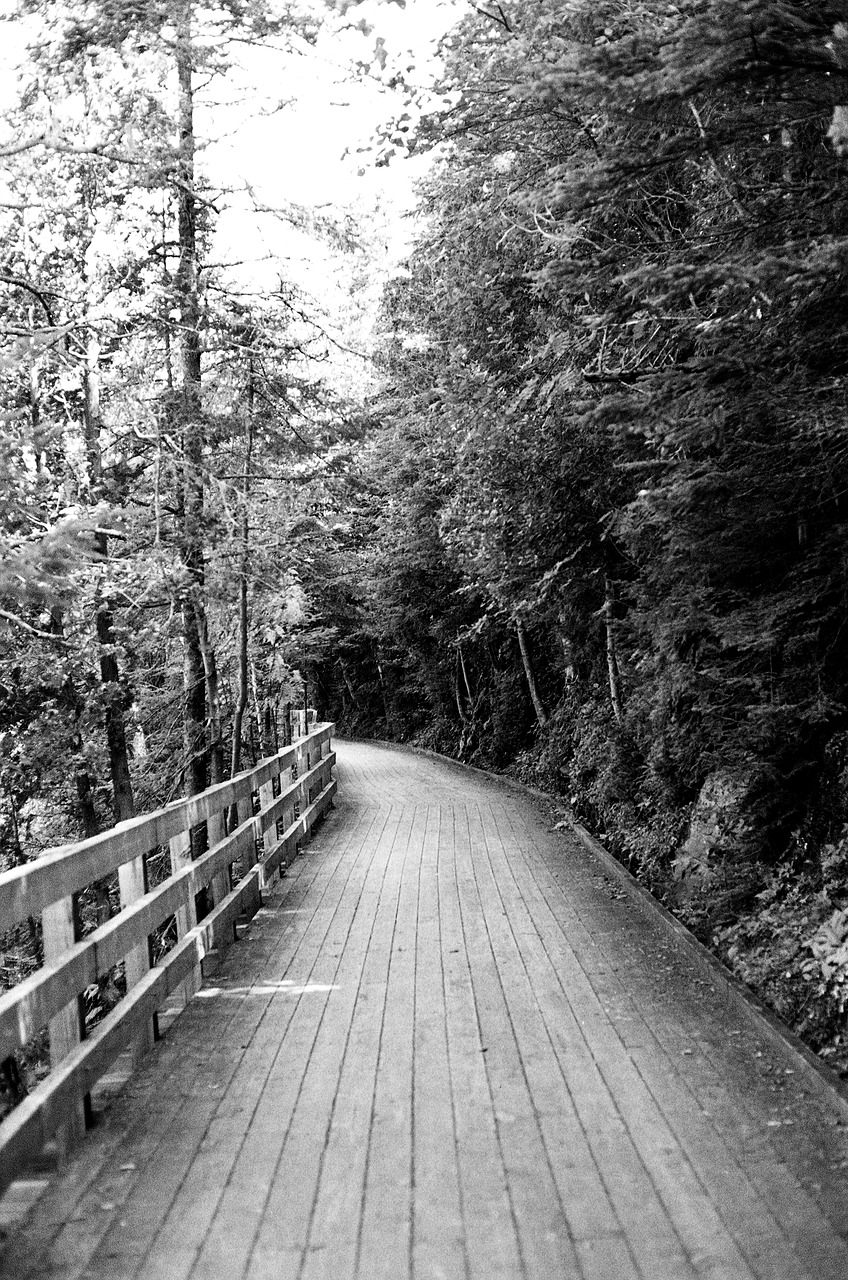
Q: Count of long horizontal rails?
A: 3